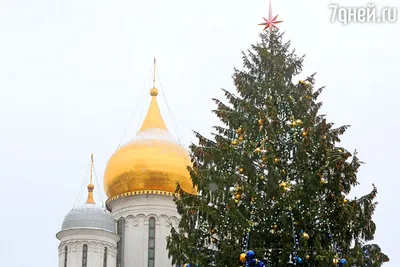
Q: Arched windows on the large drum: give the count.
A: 2